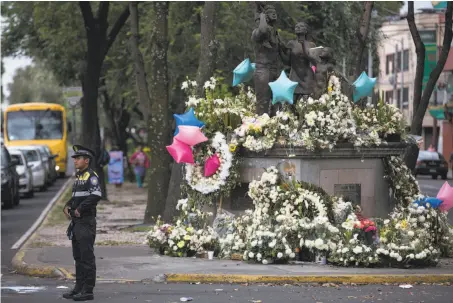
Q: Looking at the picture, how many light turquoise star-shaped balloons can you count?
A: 3